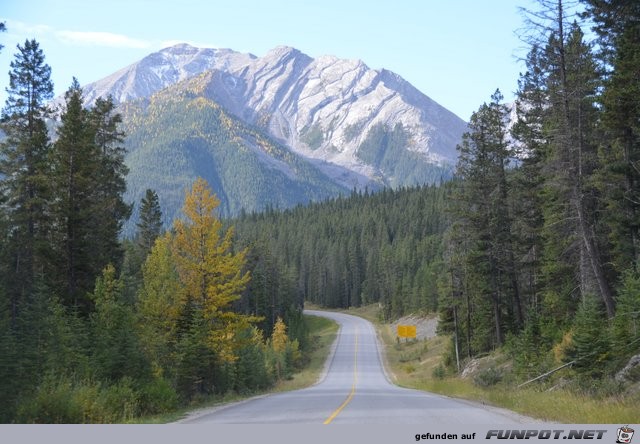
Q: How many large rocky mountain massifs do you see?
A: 1